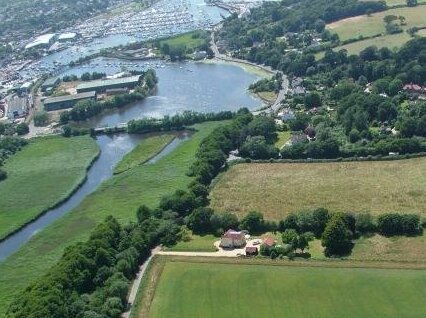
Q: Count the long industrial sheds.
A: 2